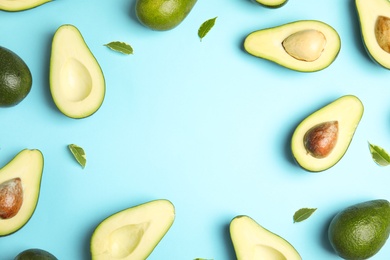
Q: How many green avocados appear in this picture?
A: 4